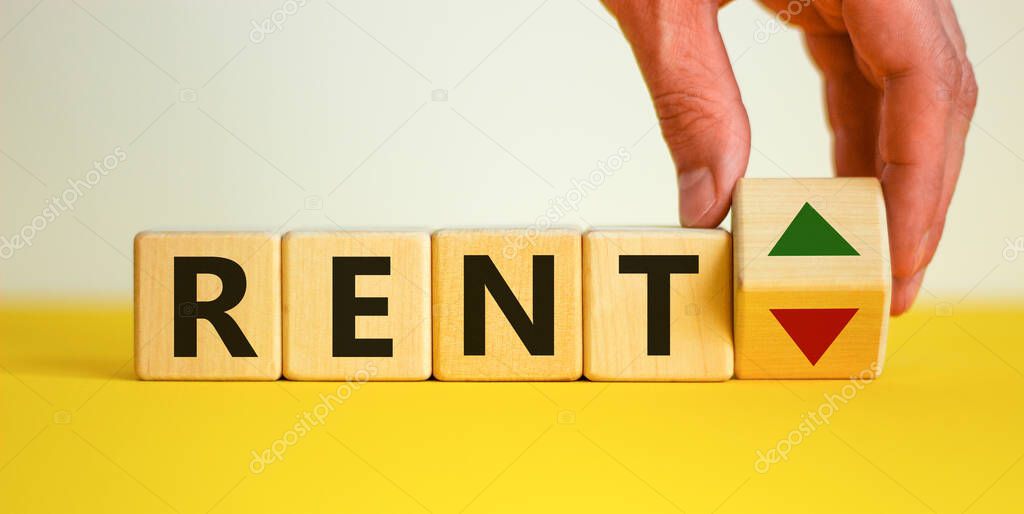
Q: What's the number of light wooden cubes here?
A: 5